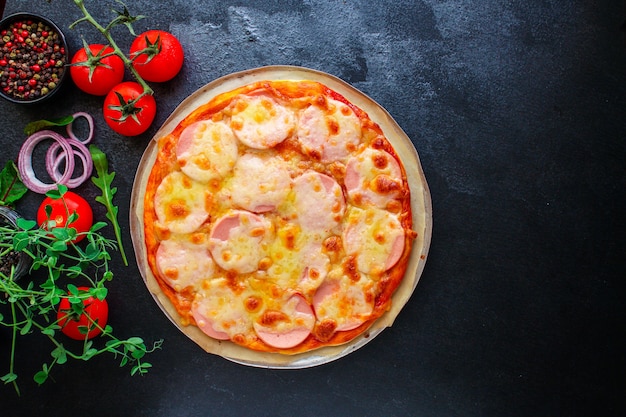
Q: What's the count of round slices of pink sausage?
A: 14